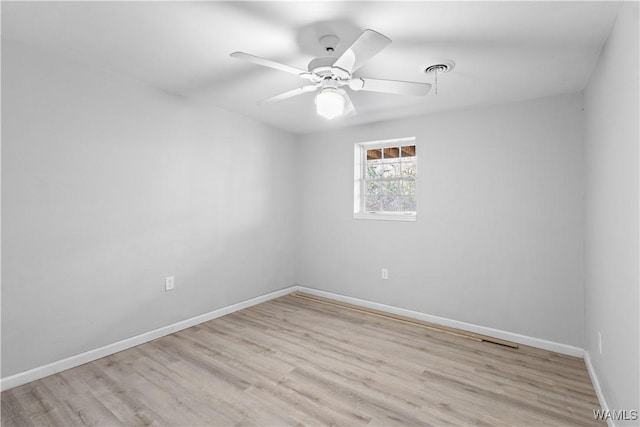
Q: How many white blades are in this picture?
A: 5